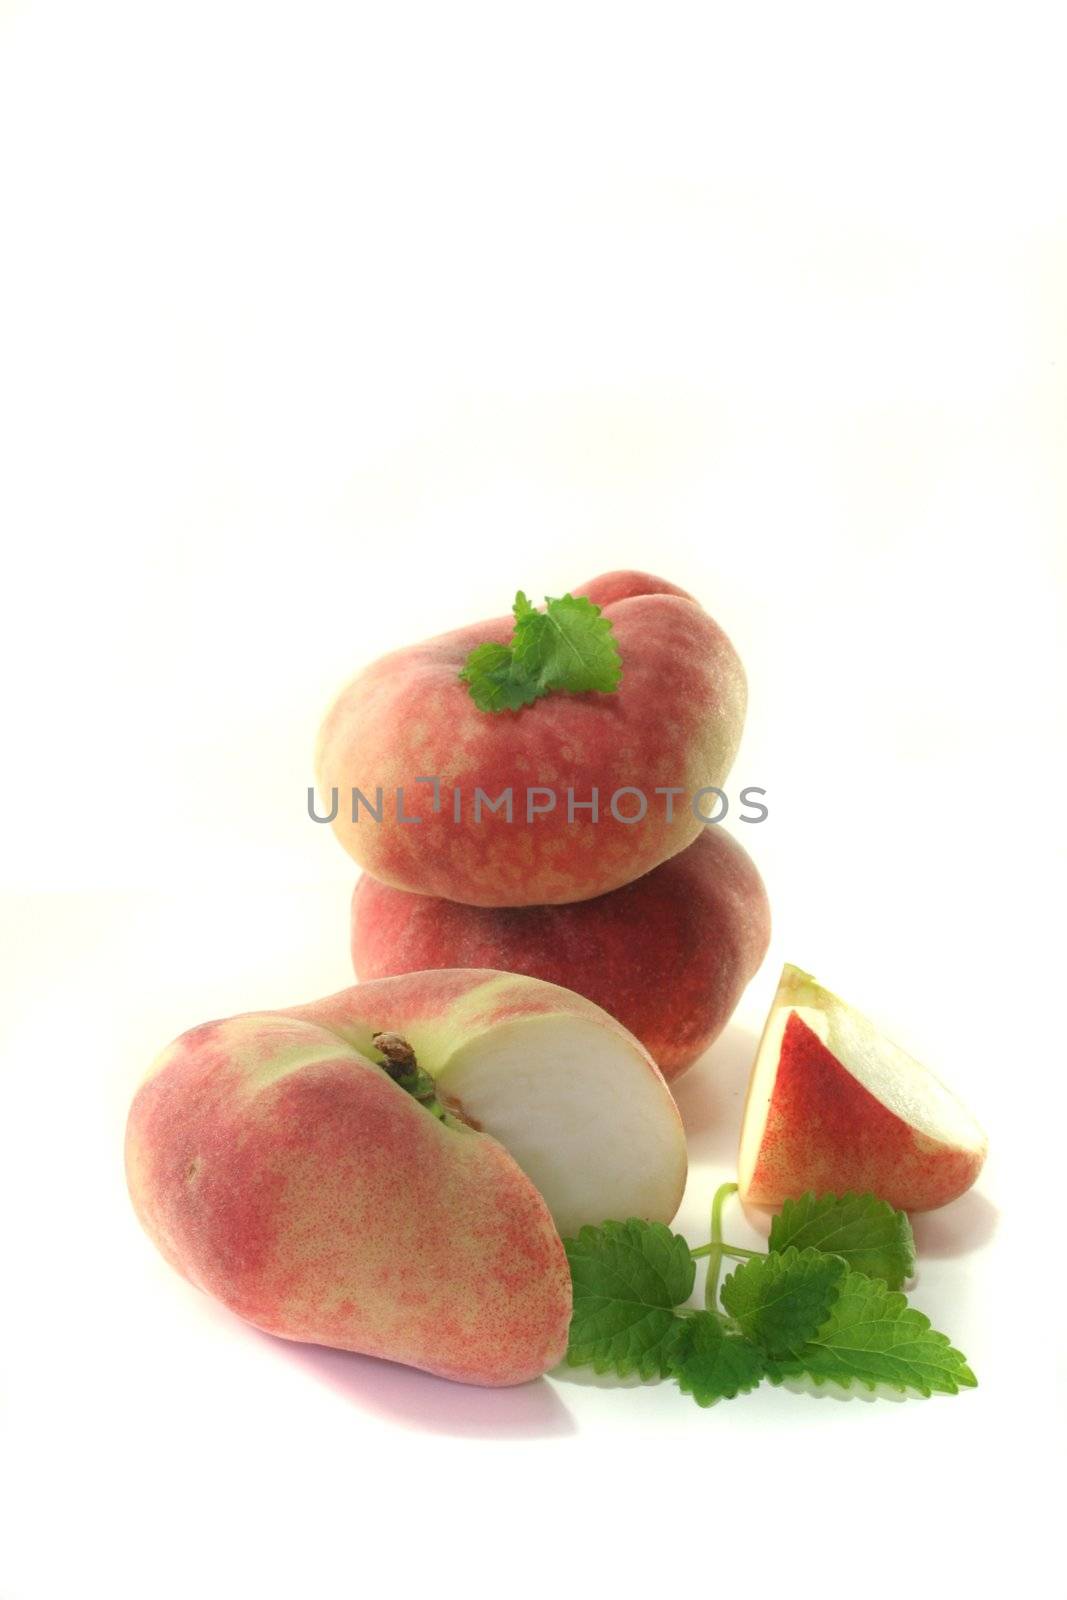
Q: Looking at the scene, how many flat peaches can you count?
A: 3